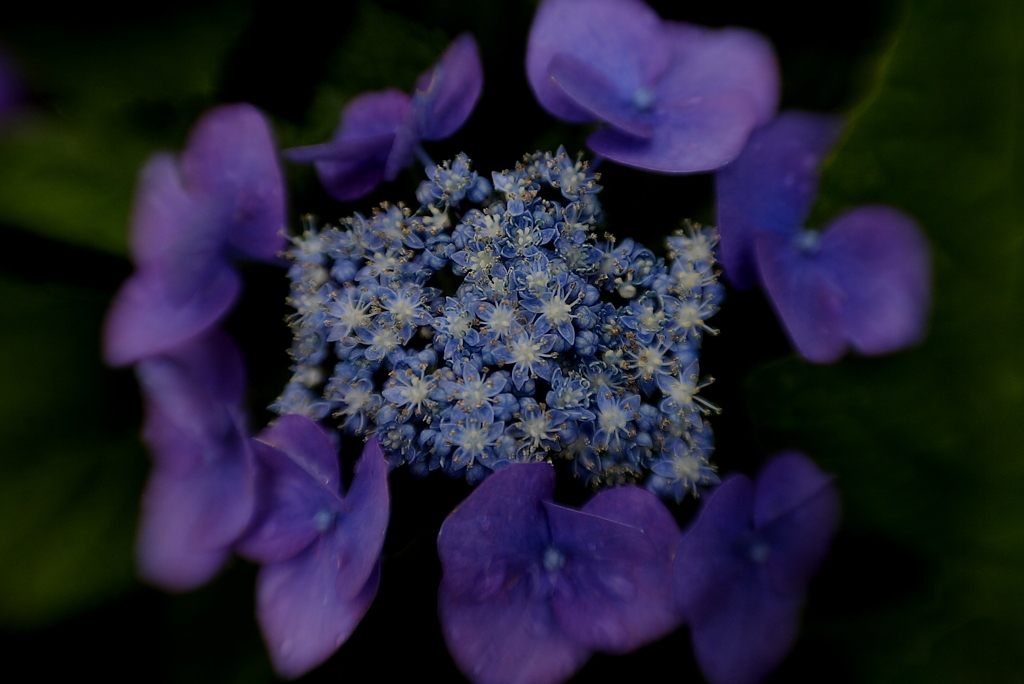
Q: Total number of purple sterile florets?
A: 8